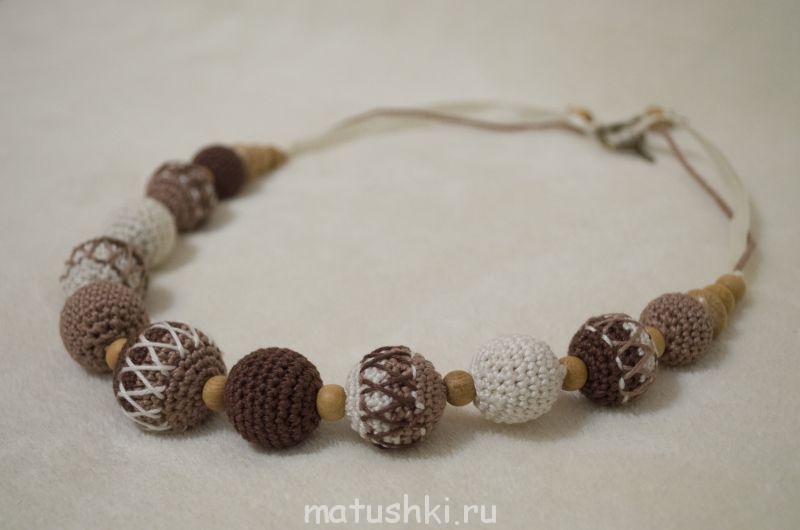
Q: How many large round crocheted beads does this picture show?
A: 11